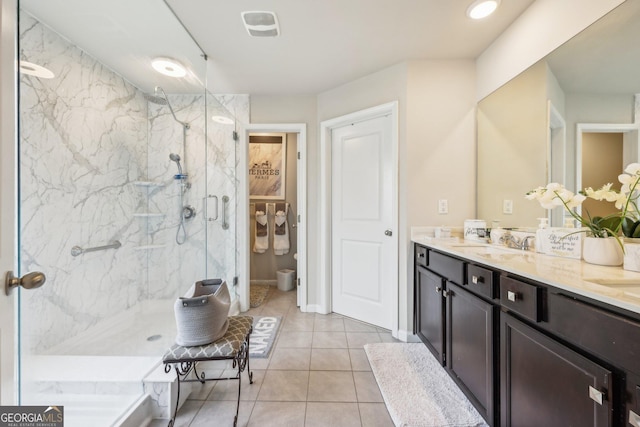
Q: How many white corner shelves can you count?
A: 3